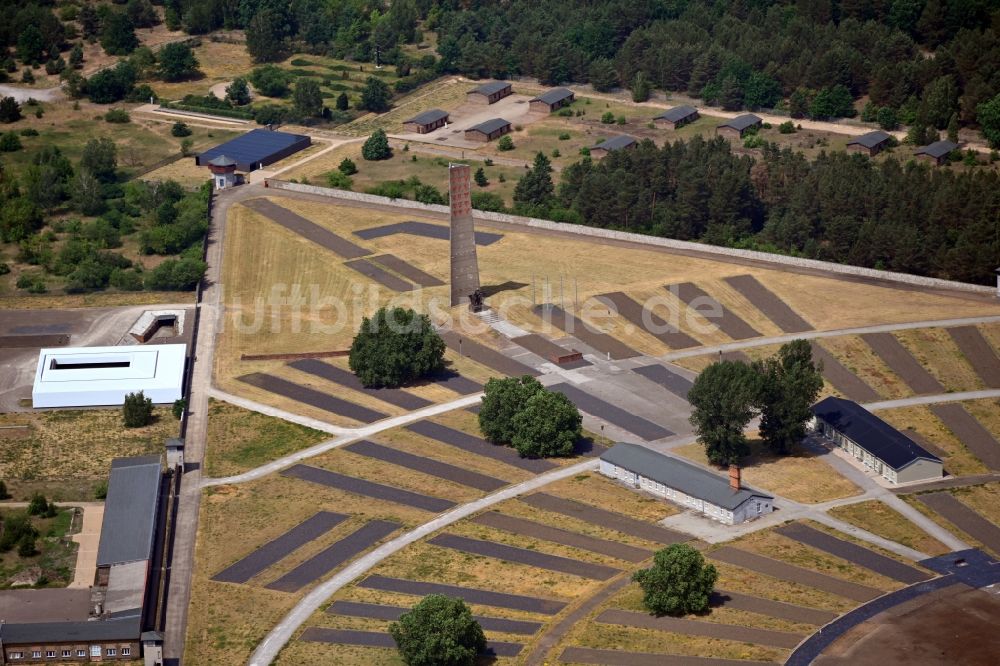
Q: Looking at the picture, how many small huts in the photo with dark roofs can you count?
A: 9